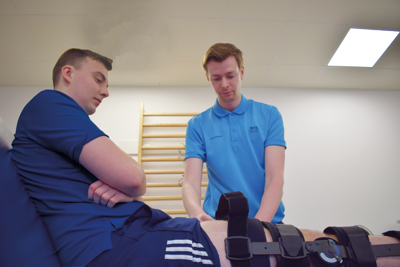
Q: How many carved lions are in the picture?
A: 0